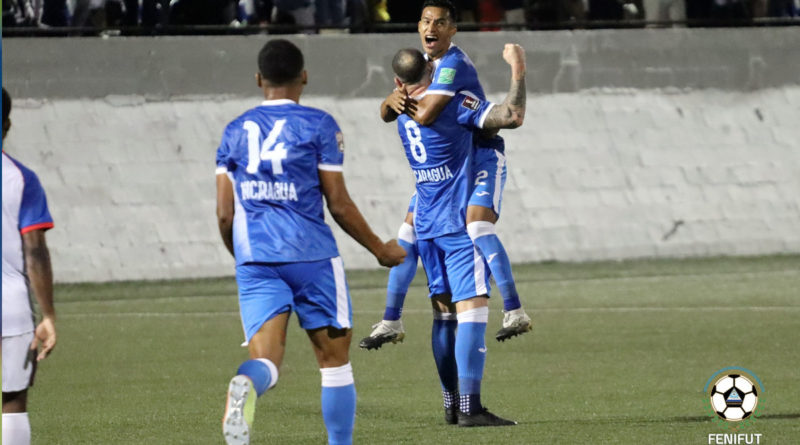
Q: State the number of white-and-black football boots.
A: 2